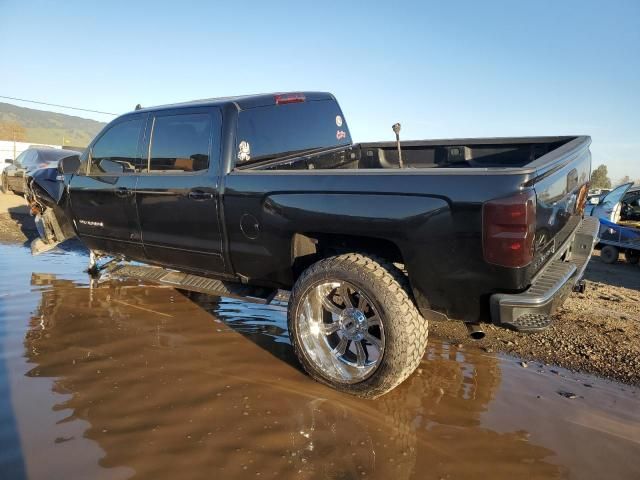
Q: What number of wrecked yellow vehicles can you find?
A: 0